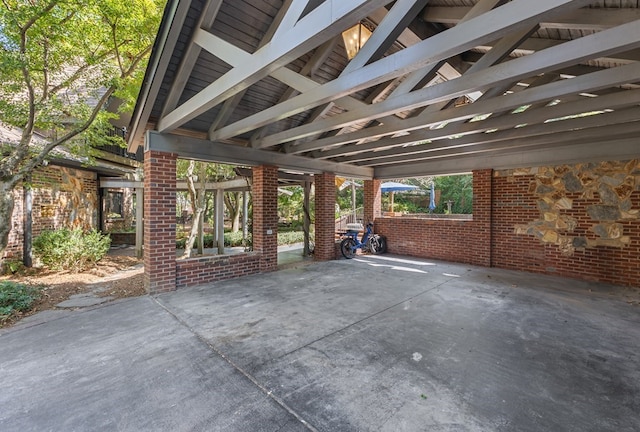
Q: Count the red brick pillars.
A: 5